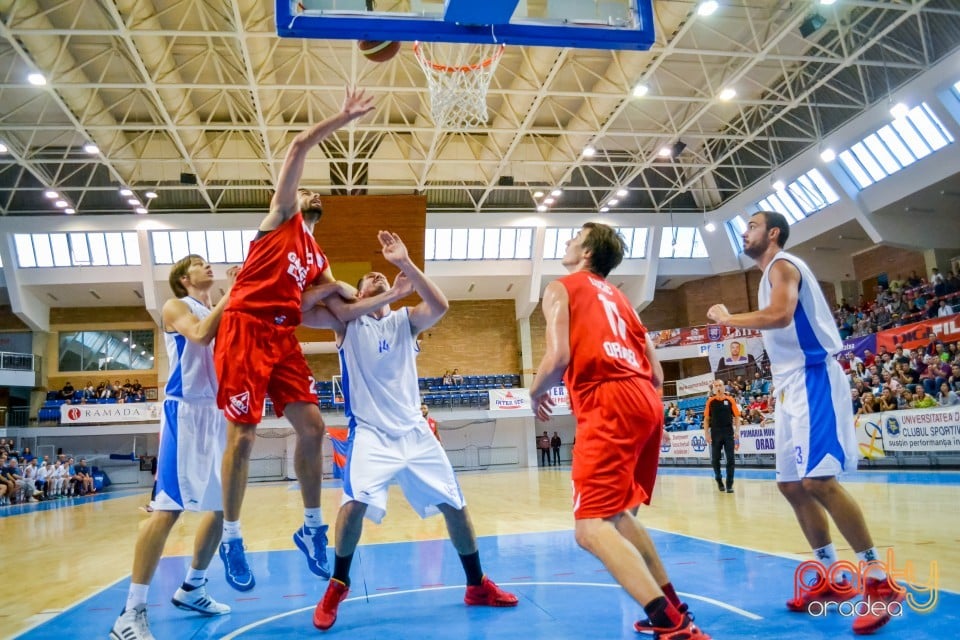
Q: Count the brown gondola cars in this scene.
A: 0